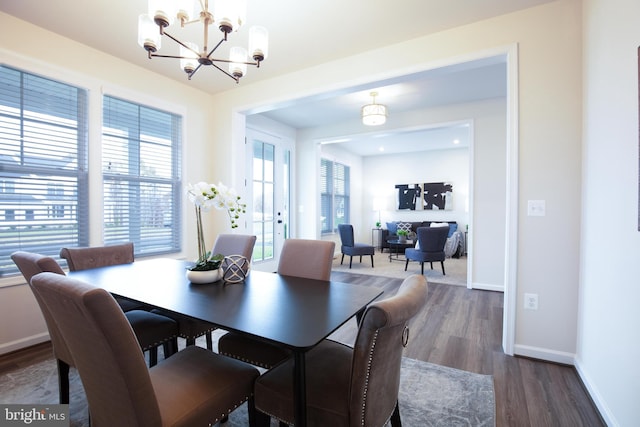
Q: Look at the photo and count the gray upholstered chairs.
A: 6